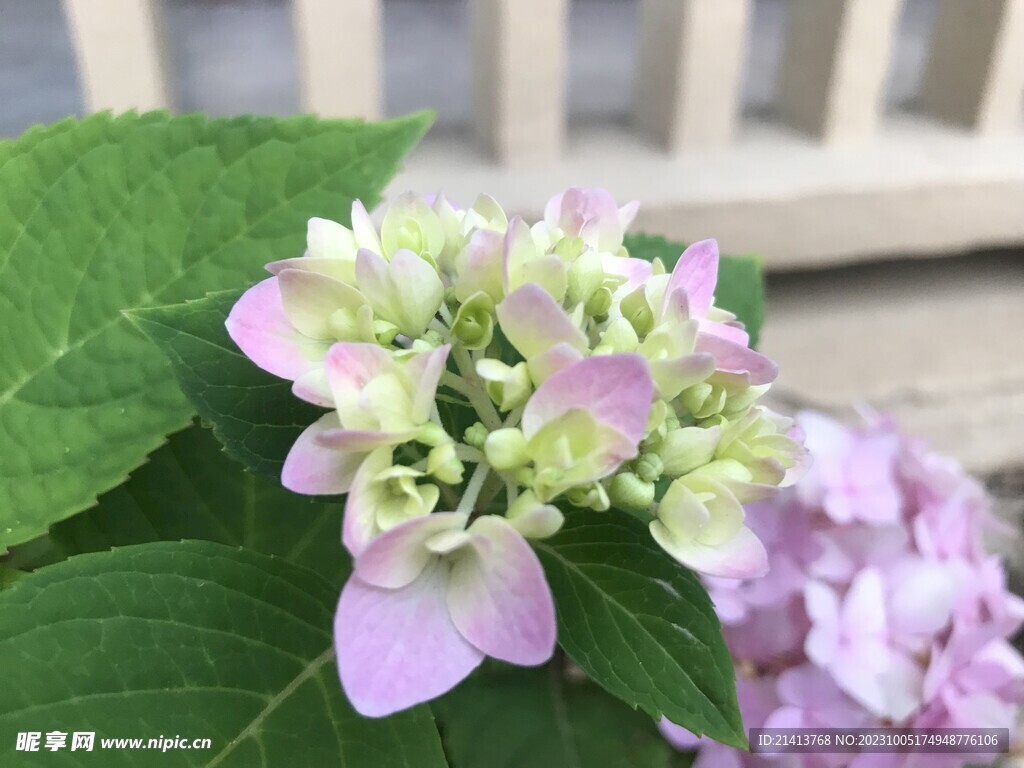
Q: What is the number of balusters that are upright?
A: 6